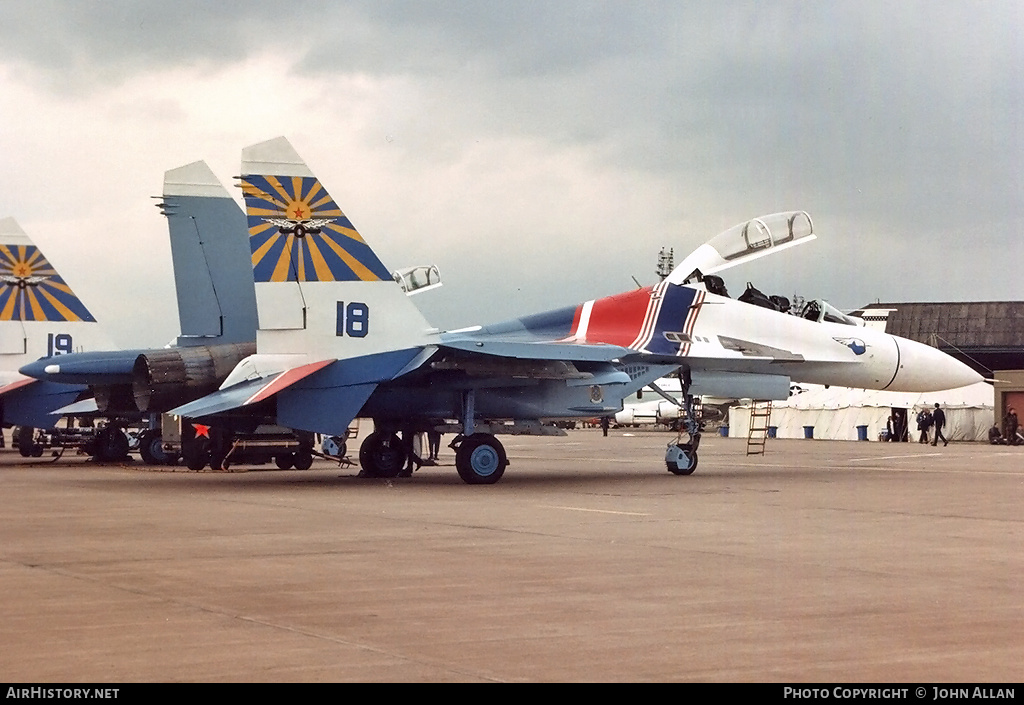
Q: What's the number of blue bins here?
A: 4